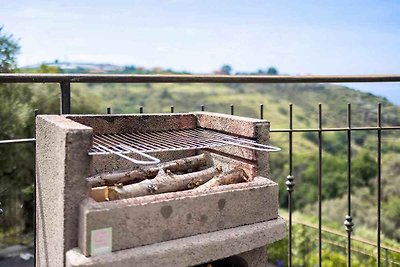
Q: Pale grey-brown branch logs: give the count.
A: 3